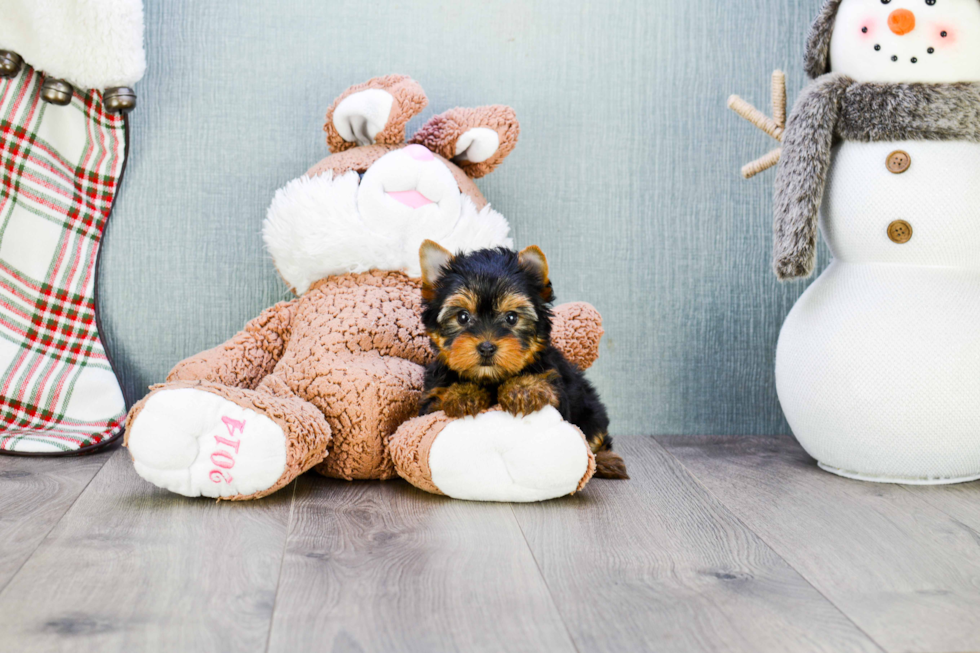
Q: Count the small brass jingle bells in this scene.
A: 3